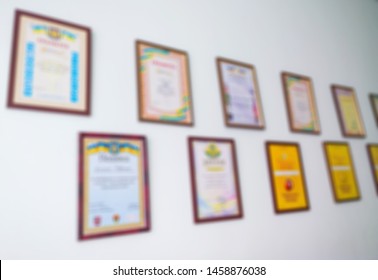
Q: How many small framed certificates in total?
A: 11